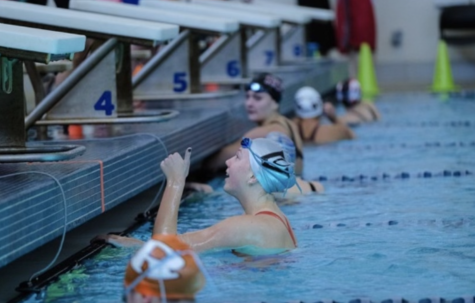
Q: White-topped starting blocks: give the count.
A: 6